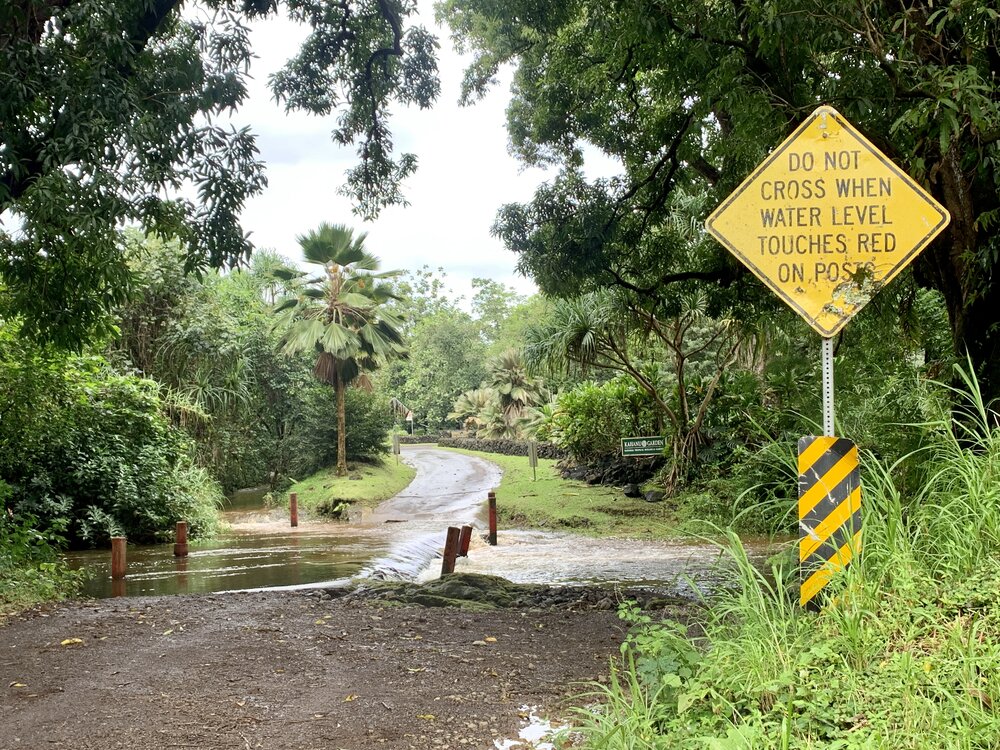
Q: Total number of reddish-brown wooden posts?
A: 6